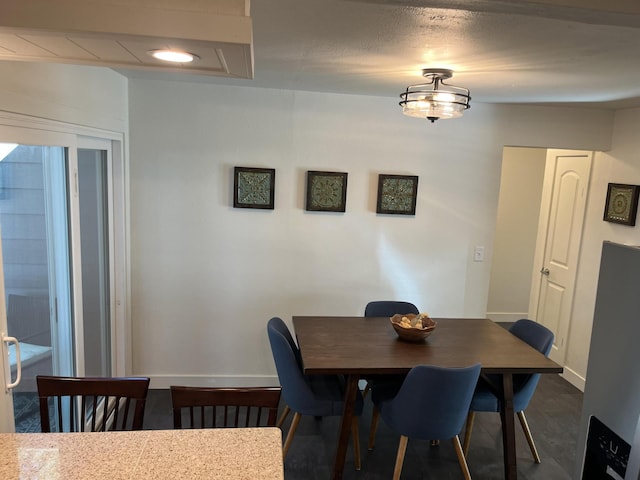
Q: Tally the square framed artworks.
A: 4